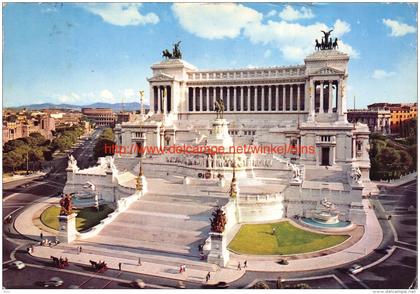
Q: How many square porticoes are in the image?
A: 2